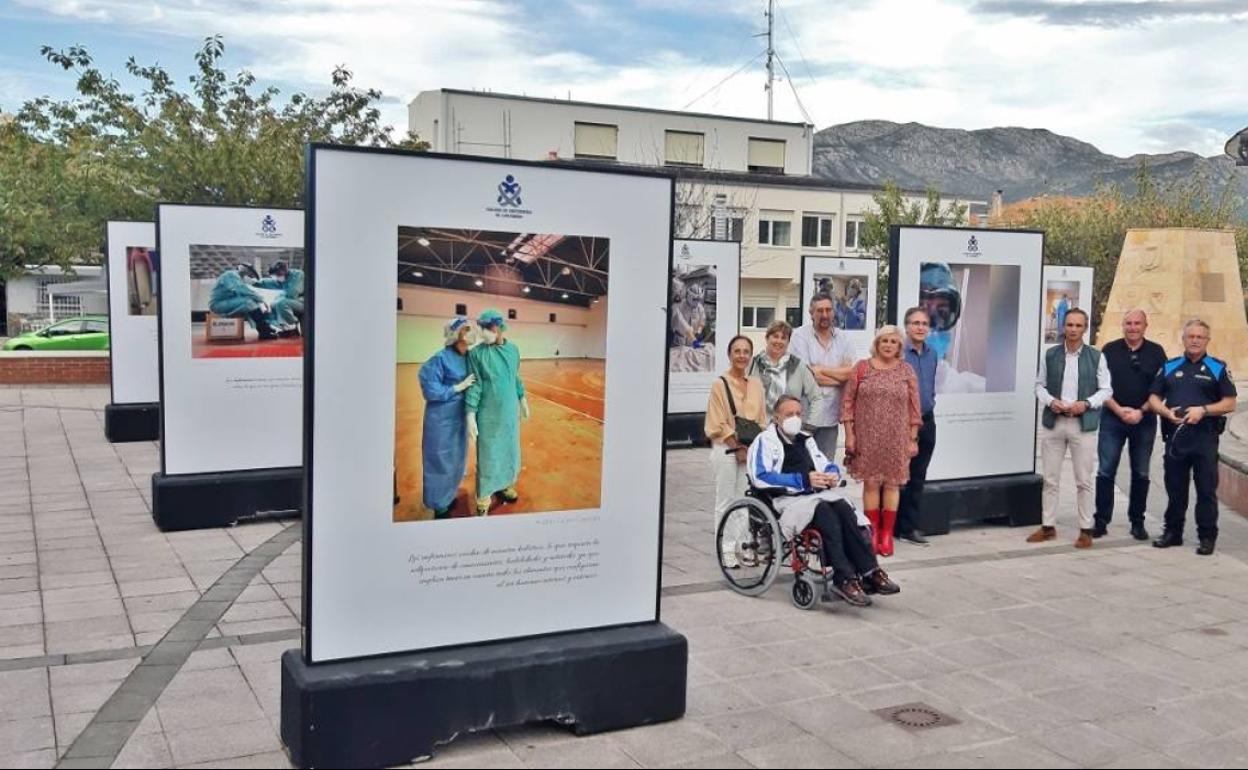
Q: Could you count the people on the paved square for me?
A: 9